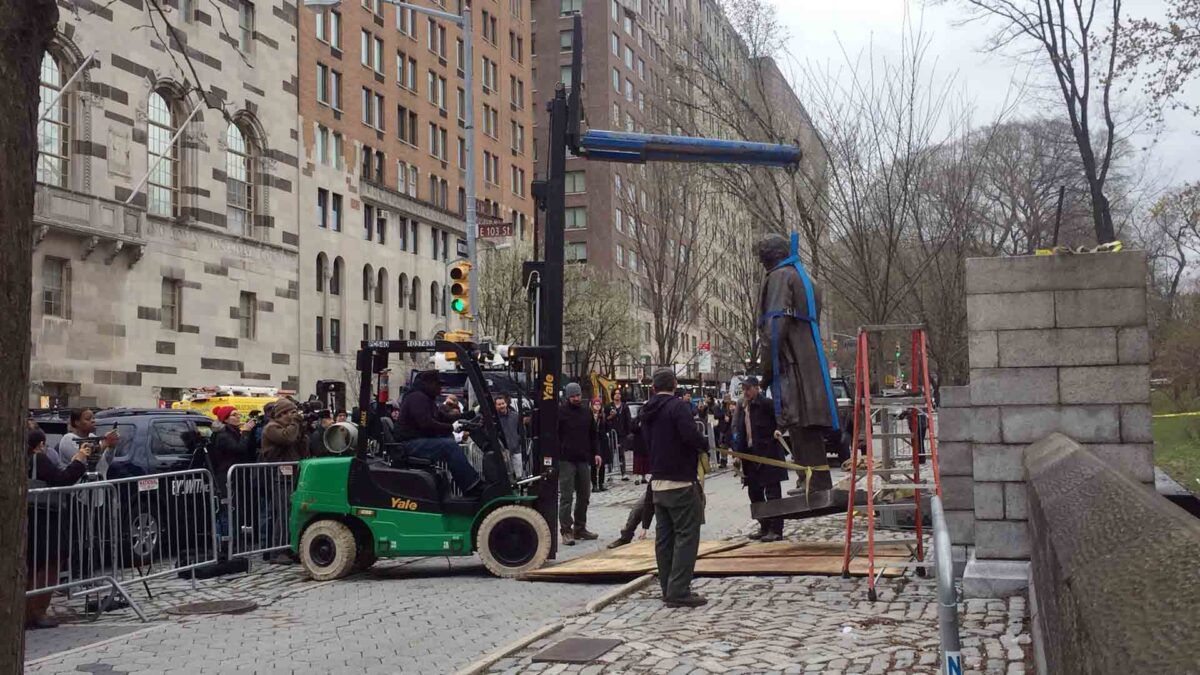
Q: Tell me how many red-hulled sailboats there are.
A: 0